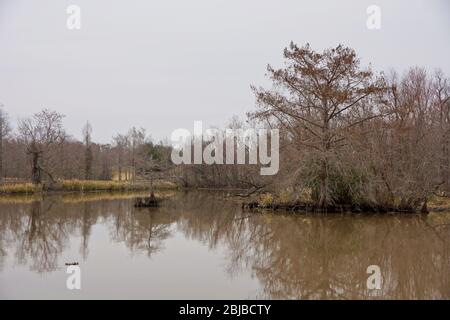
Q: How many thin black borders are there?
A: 1